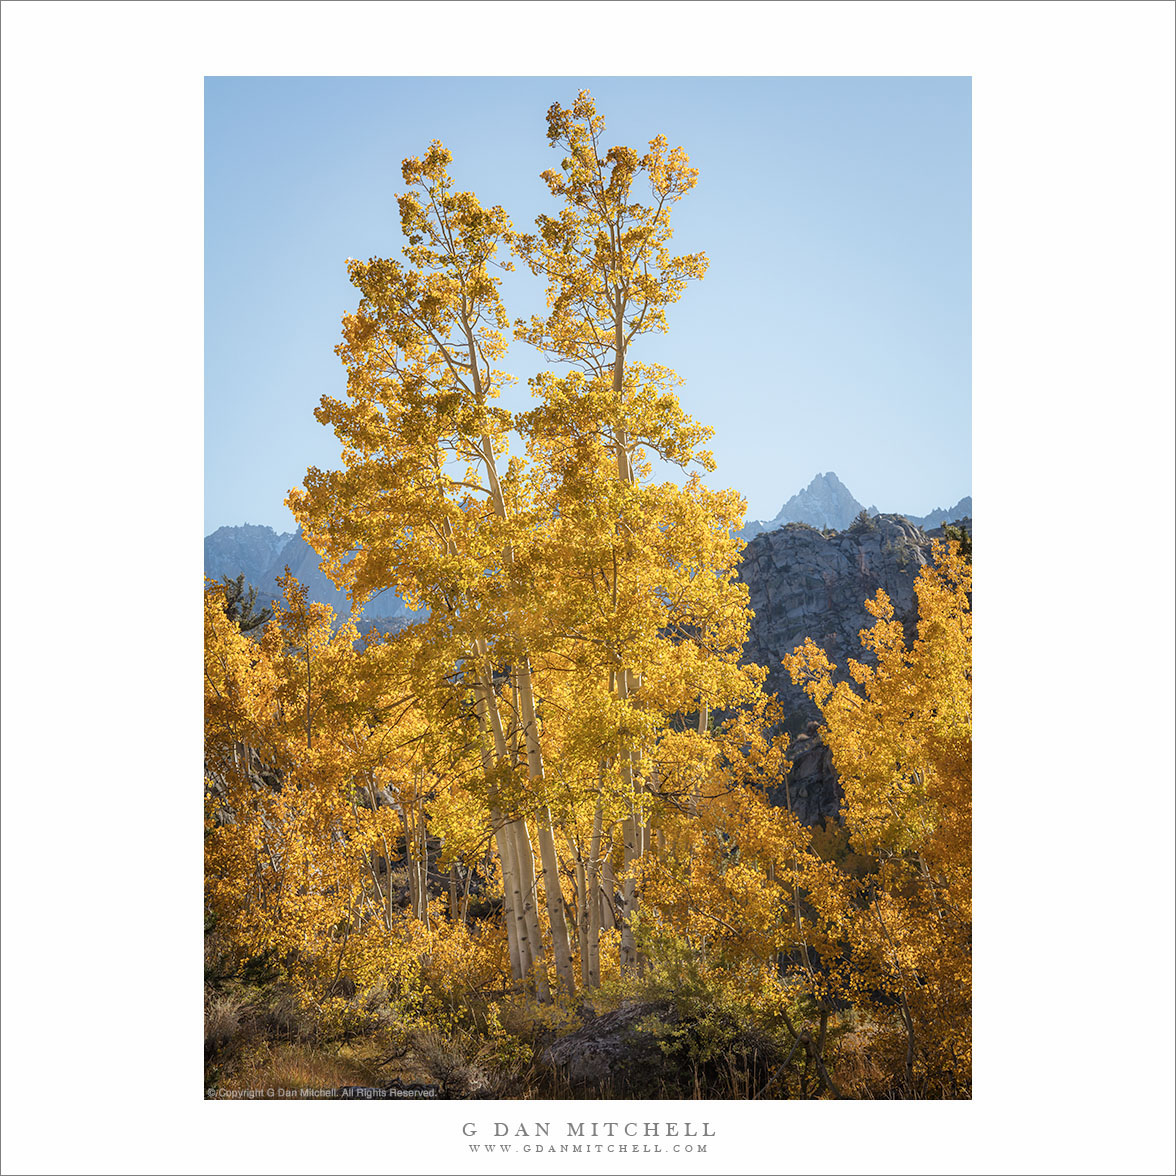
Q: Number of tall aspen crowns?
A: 2